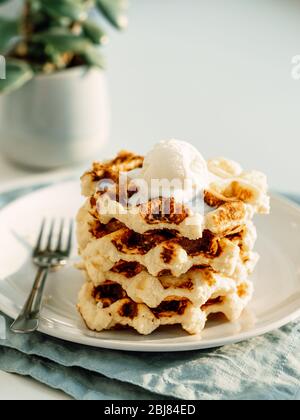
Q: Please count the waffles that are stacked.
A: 4